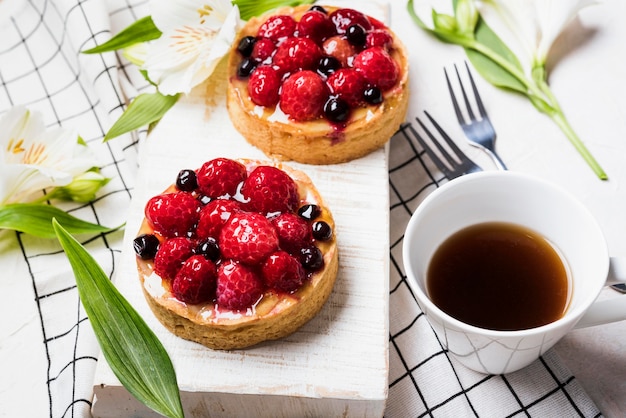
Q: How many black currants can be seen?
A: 13